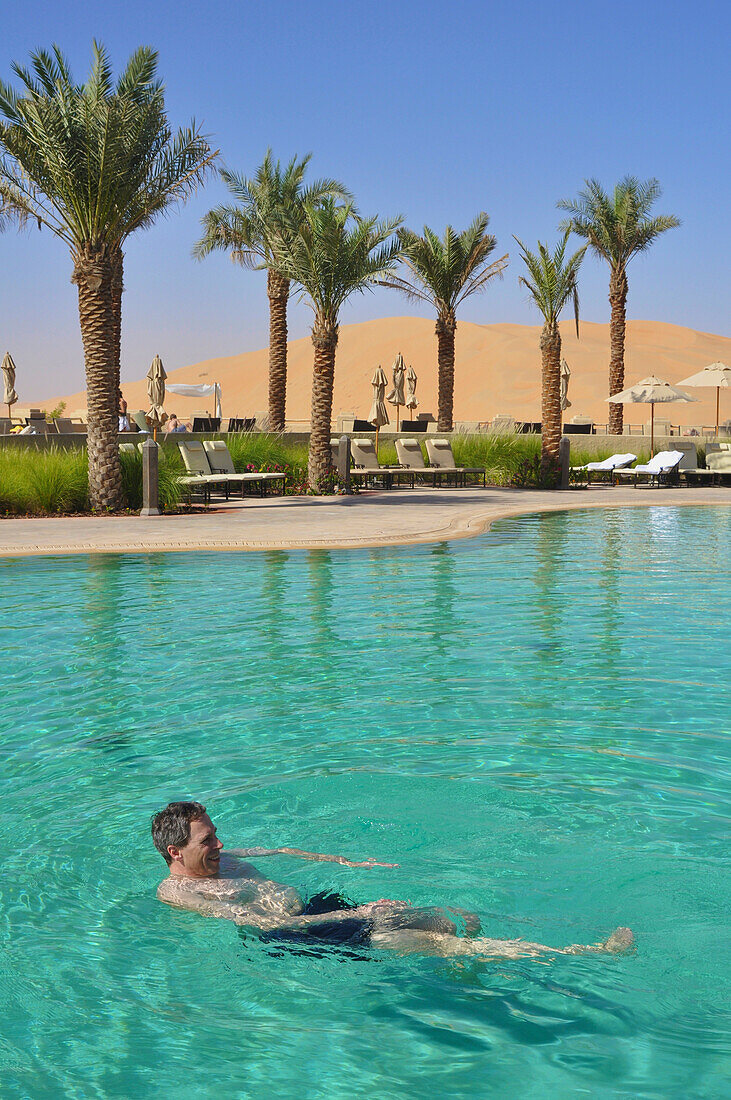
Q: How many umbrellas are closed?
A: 6